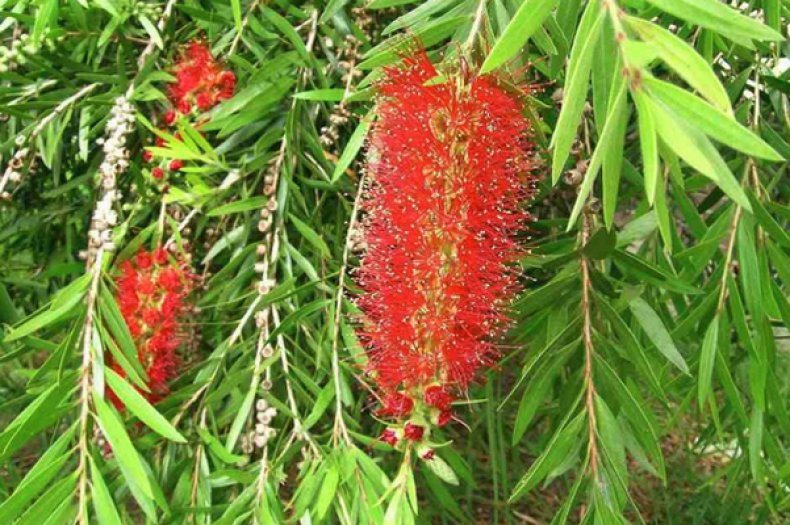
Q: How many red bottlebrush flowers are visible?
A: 3